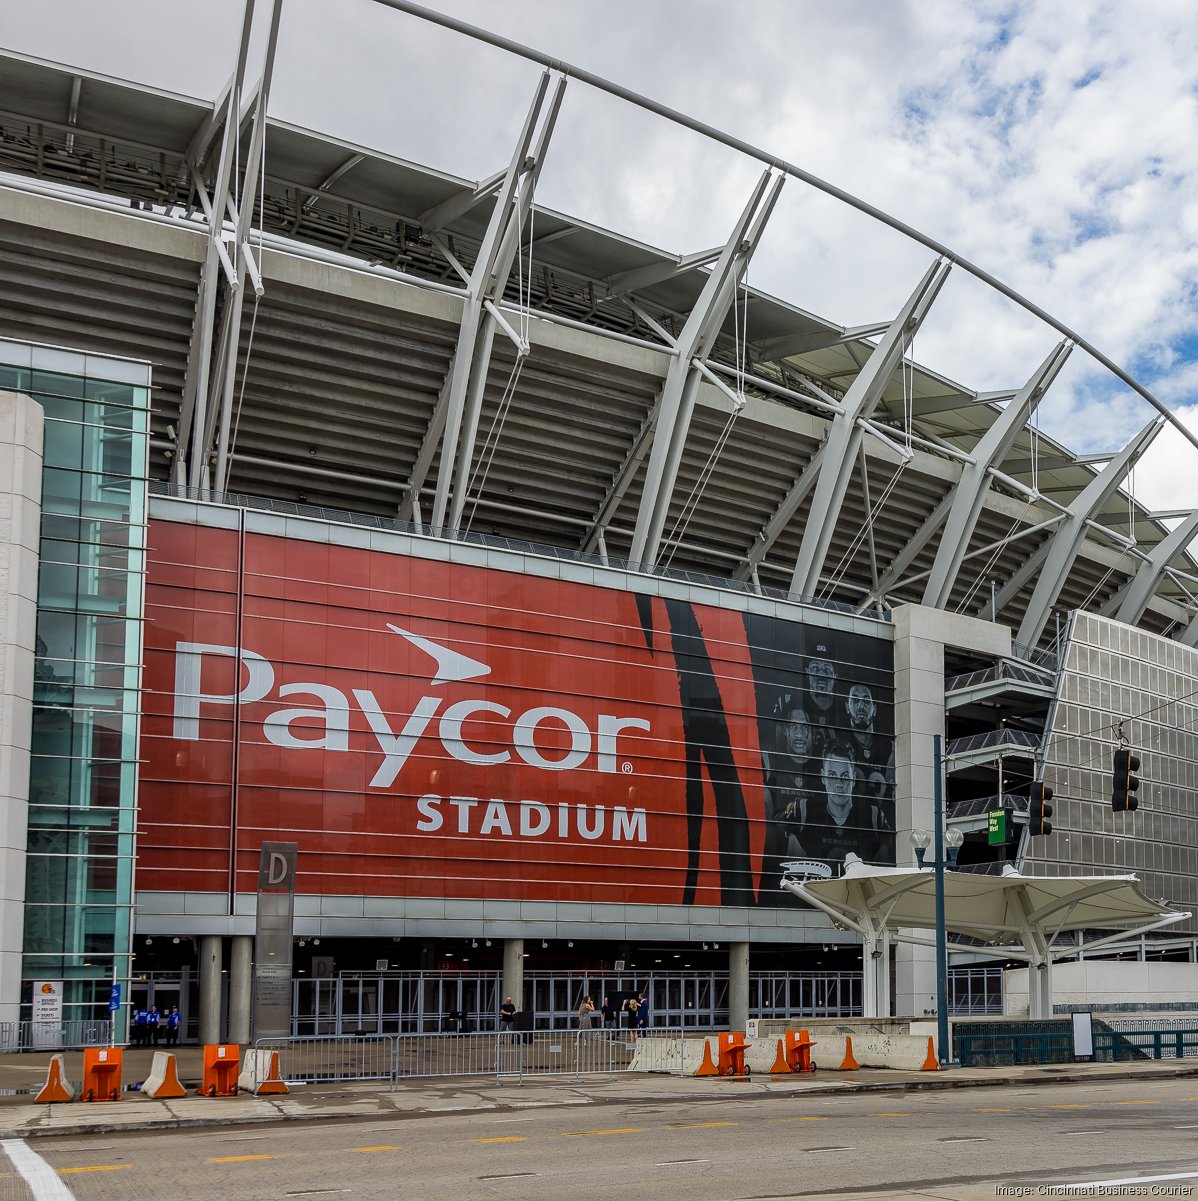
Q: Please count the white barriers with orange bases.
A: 7